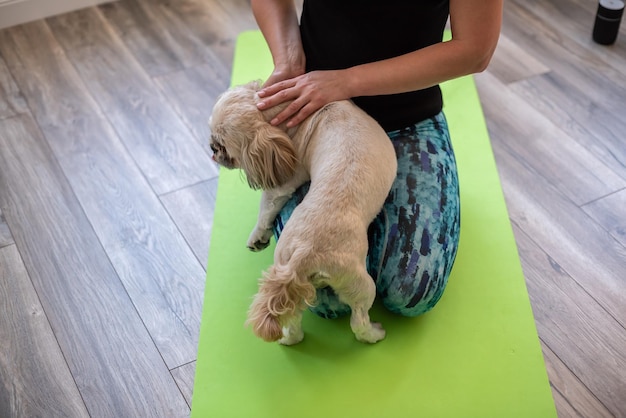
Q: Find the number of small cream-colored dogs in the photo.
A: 1